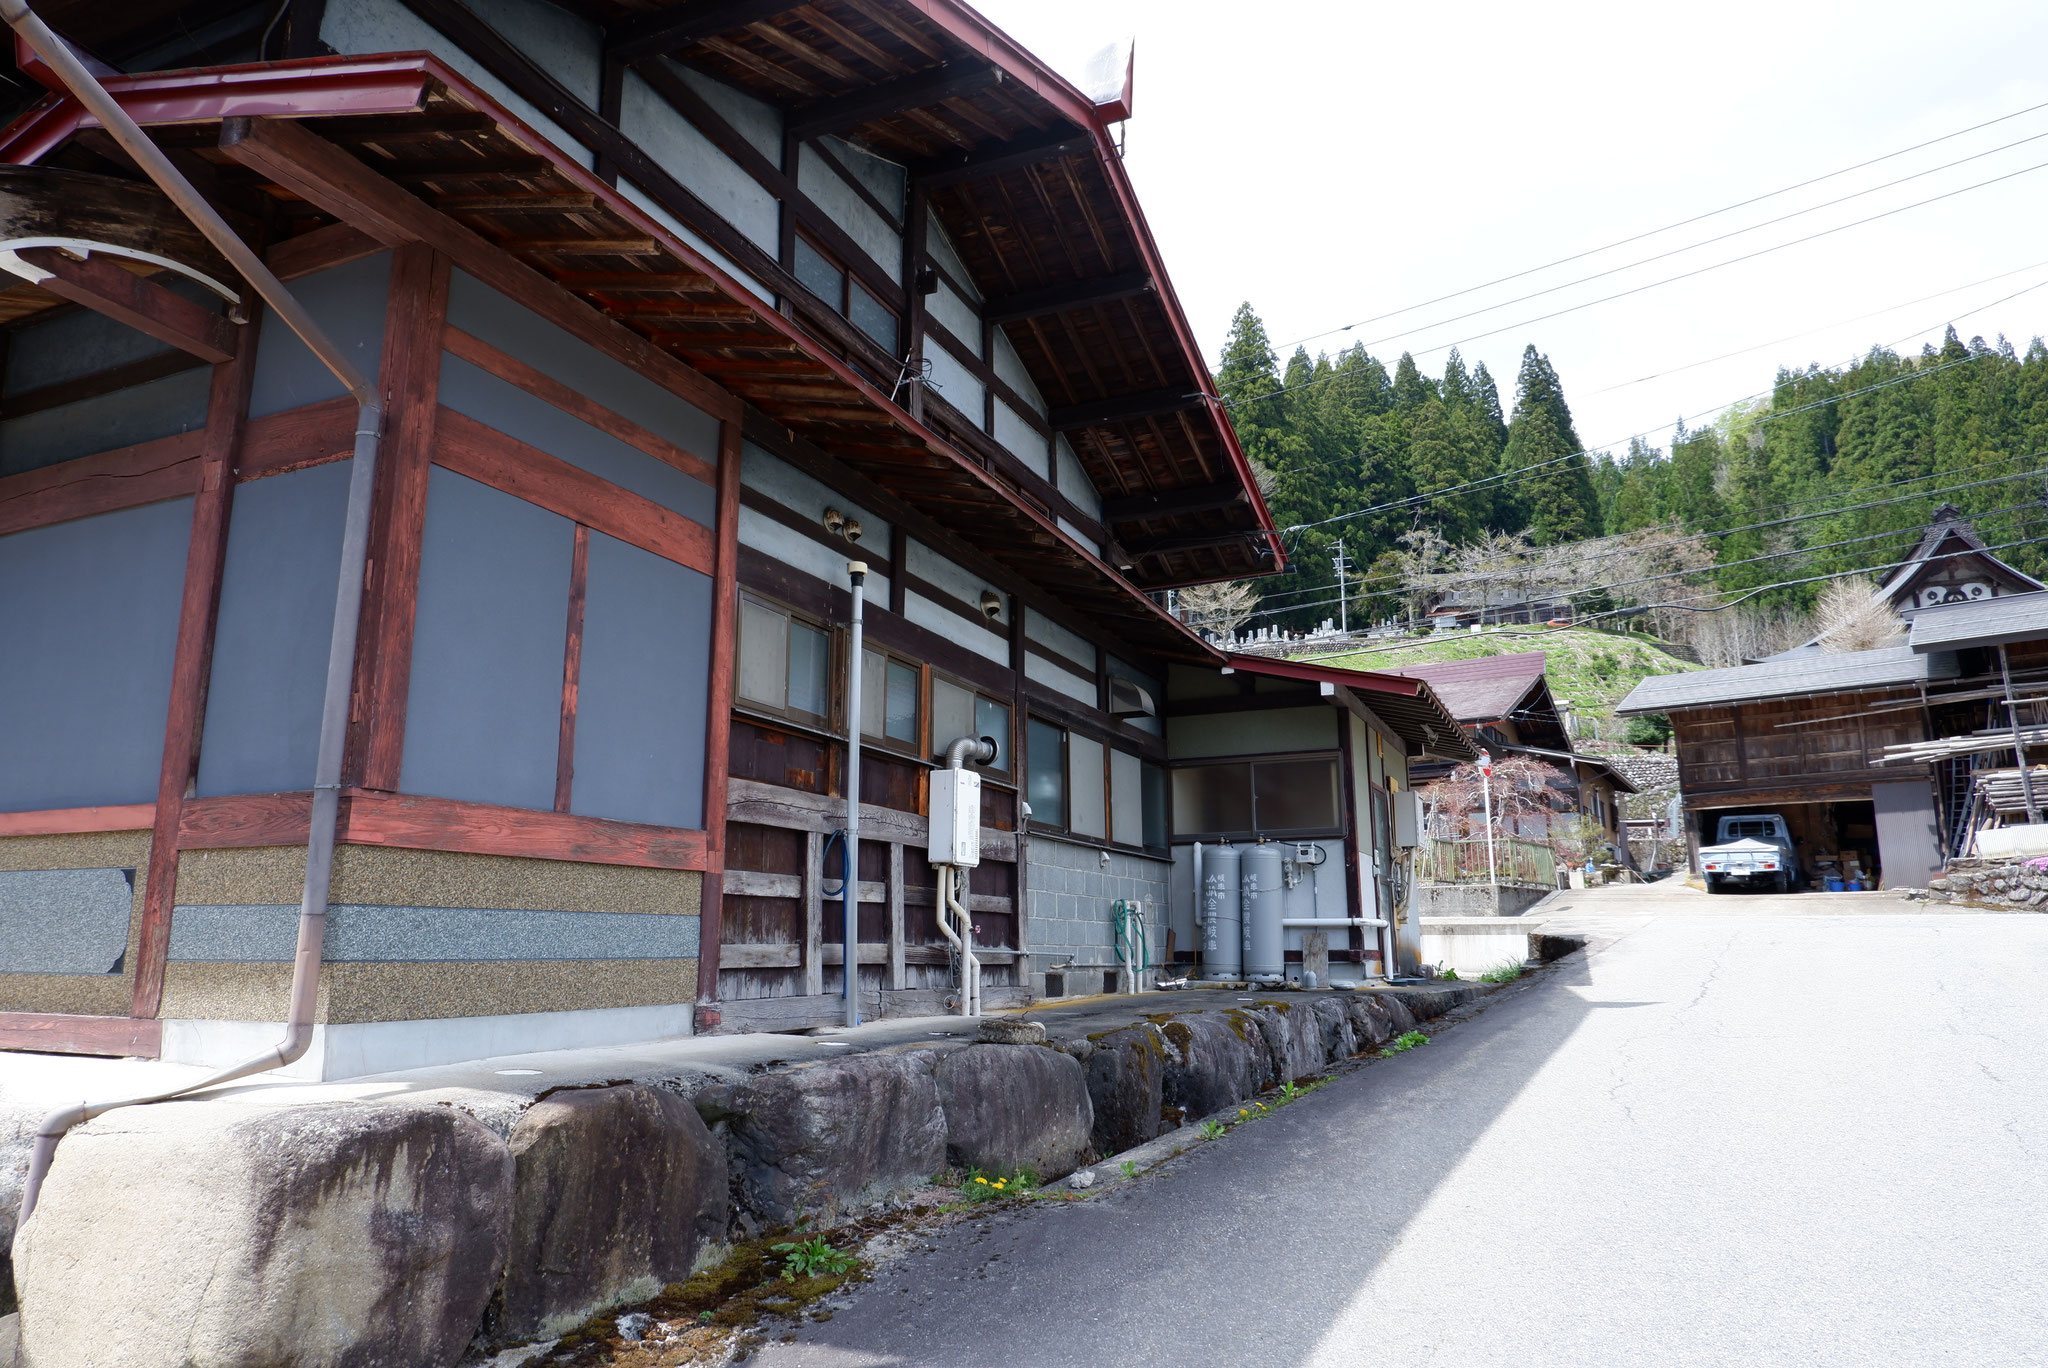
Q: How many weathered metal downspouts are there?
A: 1